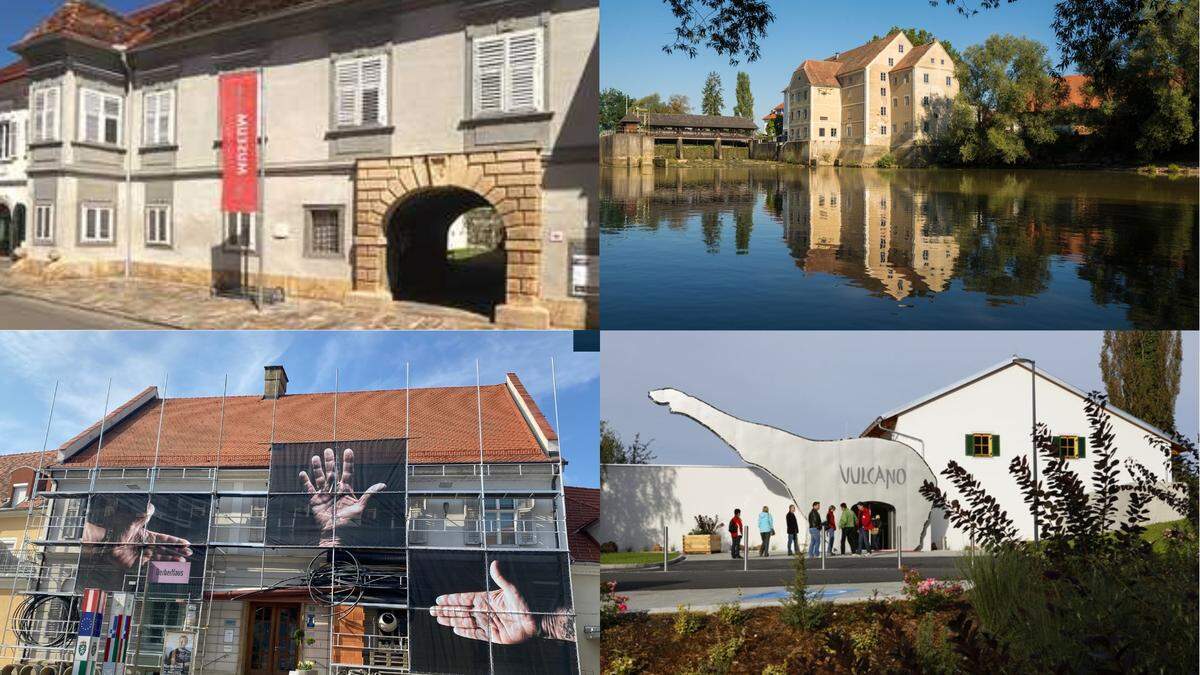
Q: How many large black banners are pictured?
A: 3